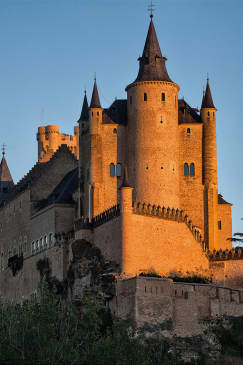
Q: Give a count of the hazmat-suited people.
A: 0